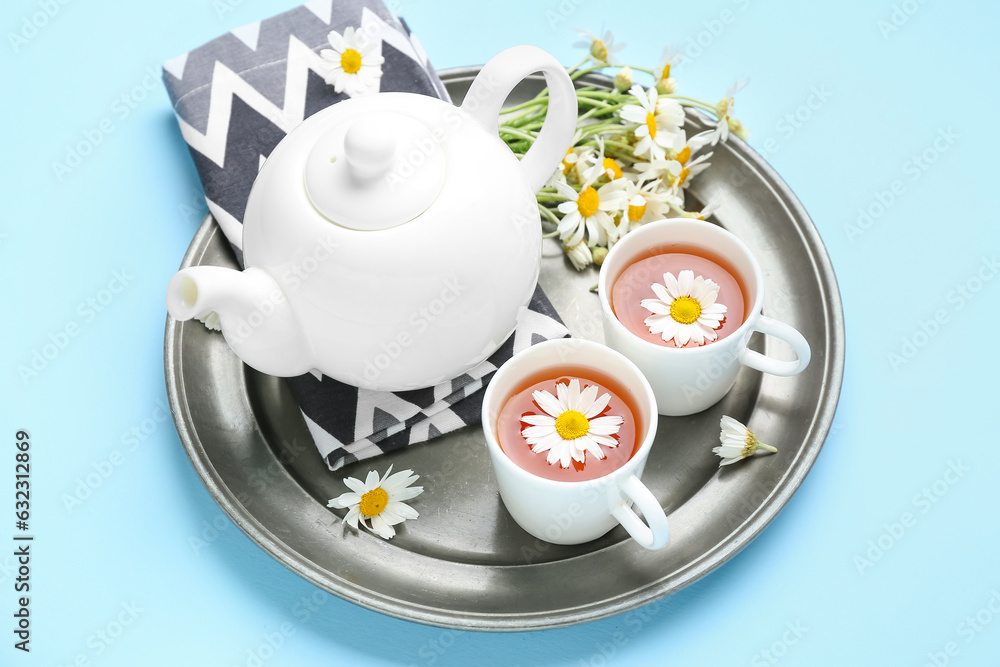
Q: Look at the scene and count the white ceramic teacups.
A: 2